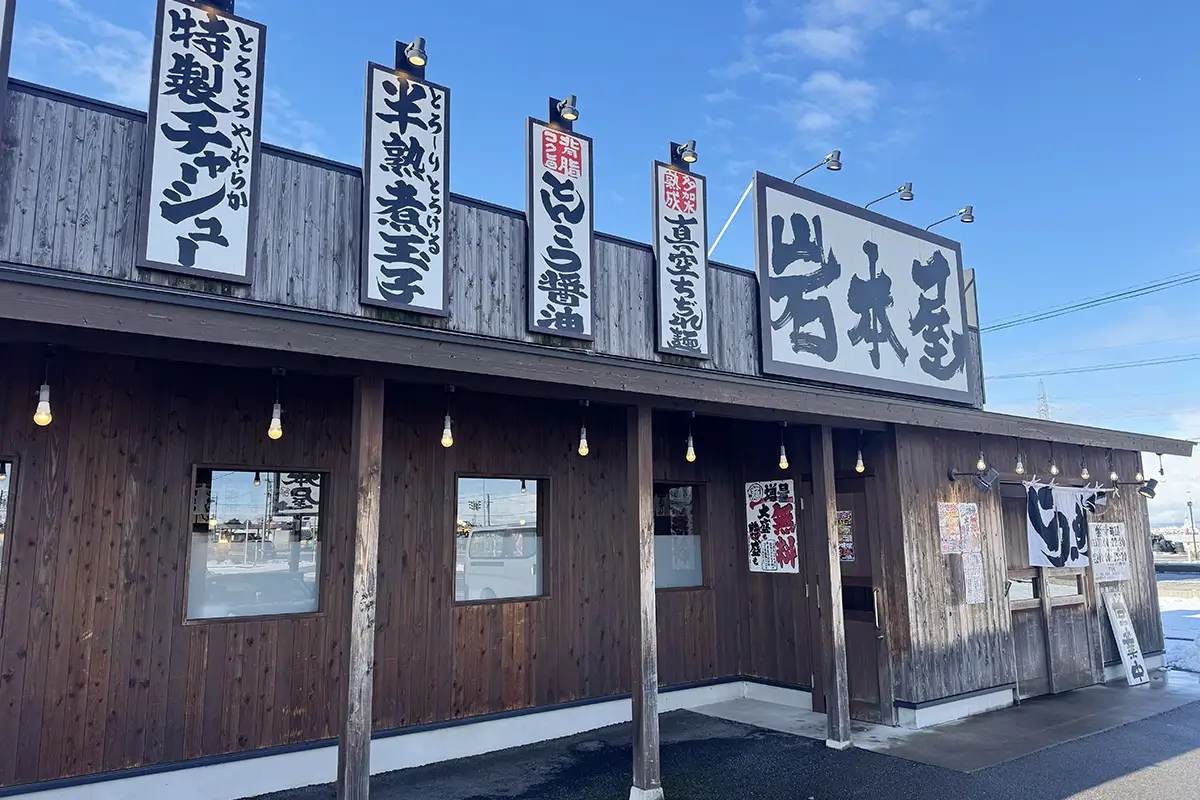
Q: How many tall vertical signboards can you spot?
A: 4